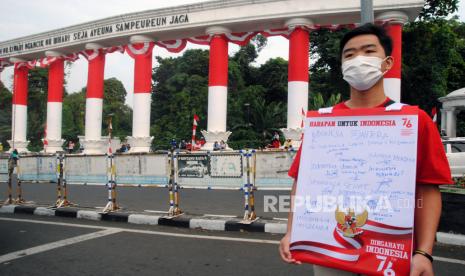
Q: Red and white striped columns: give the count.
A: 7